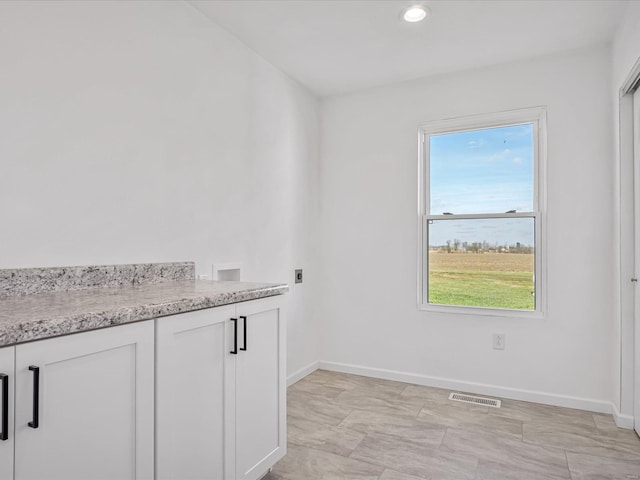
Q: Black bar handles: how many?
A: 4